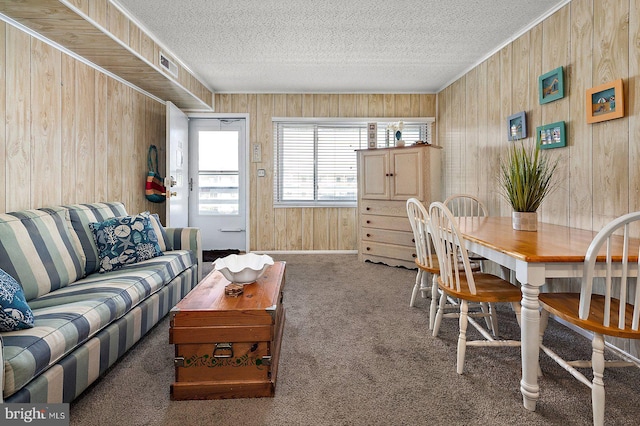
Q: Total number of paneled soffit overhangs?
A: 1